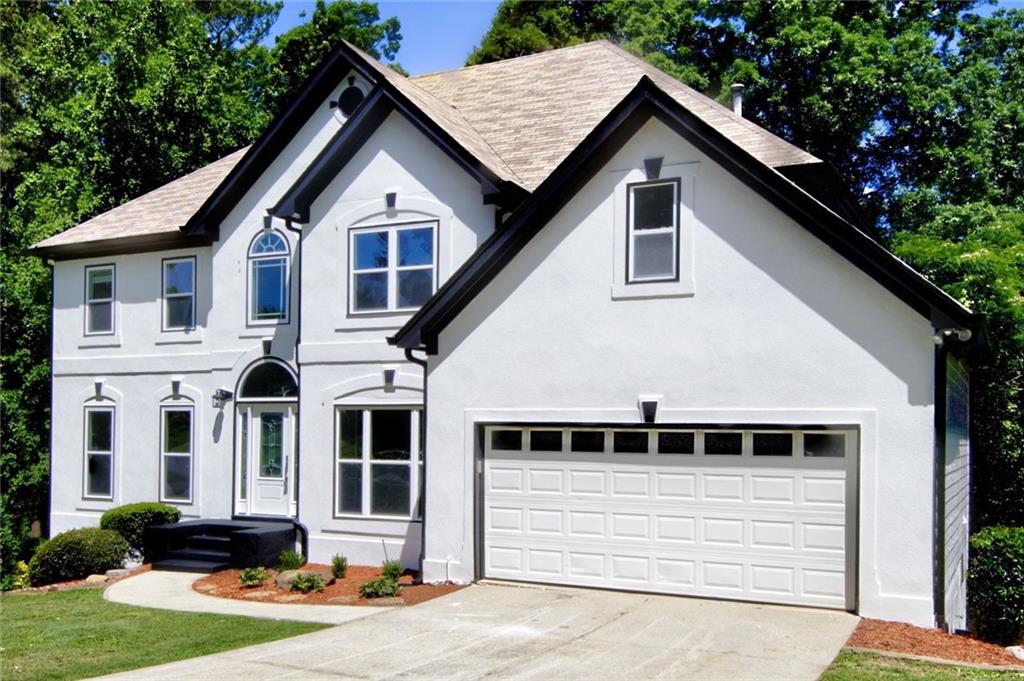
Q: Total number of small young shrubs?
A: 6